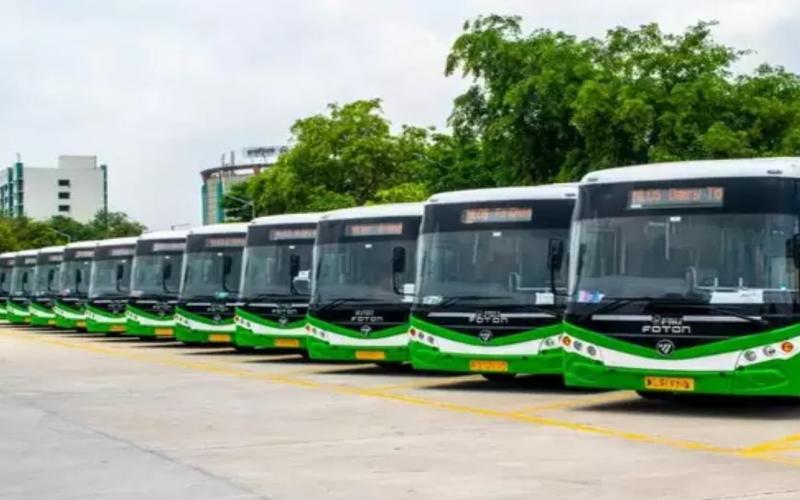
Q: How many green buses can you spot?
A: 11